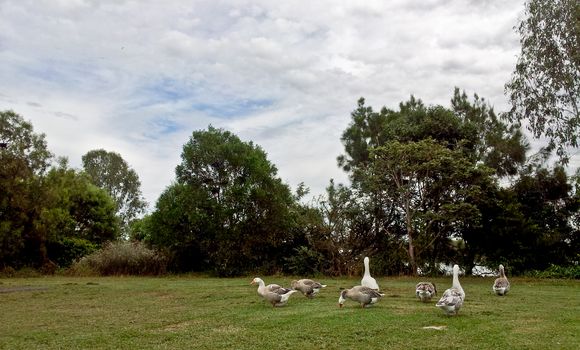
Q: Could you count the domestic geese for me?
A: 7